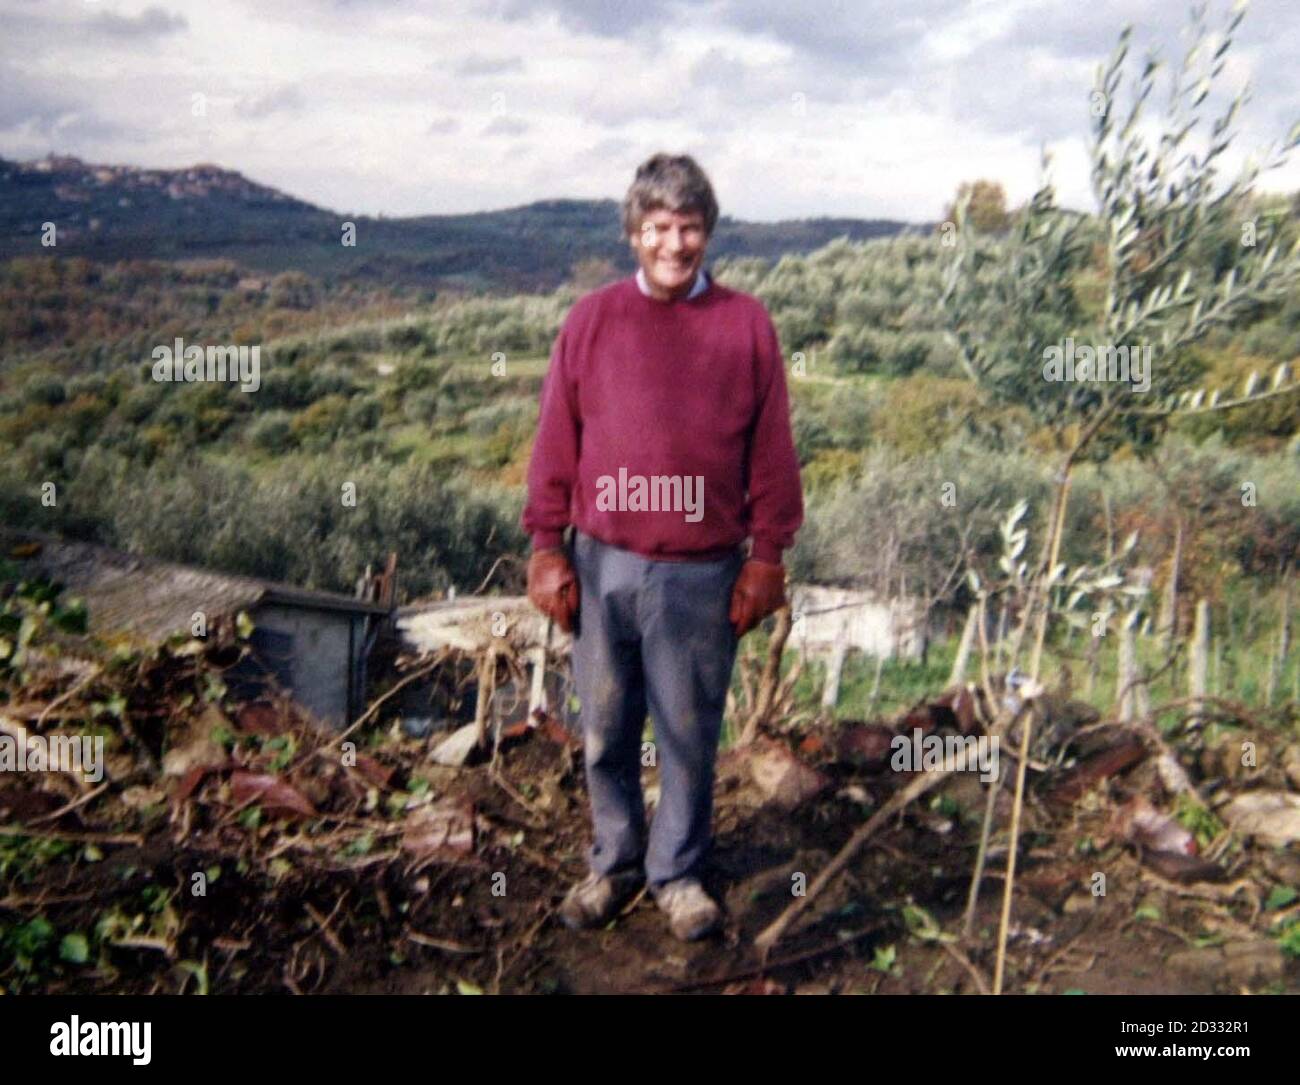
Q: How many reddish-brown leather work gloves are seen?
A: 2